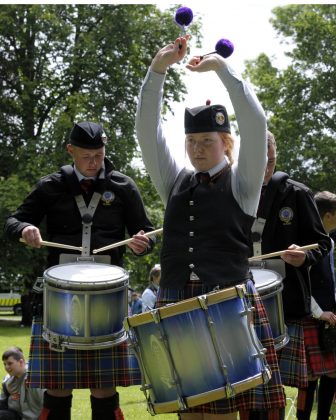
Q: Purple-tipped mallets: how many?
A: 2